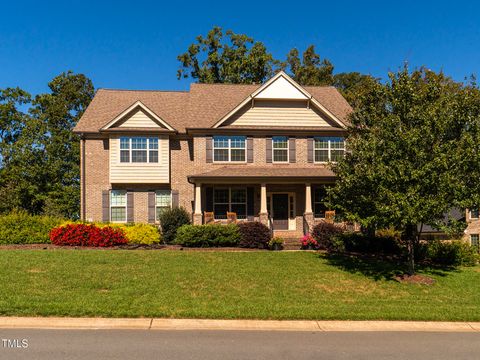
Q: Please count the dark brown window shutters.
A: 11